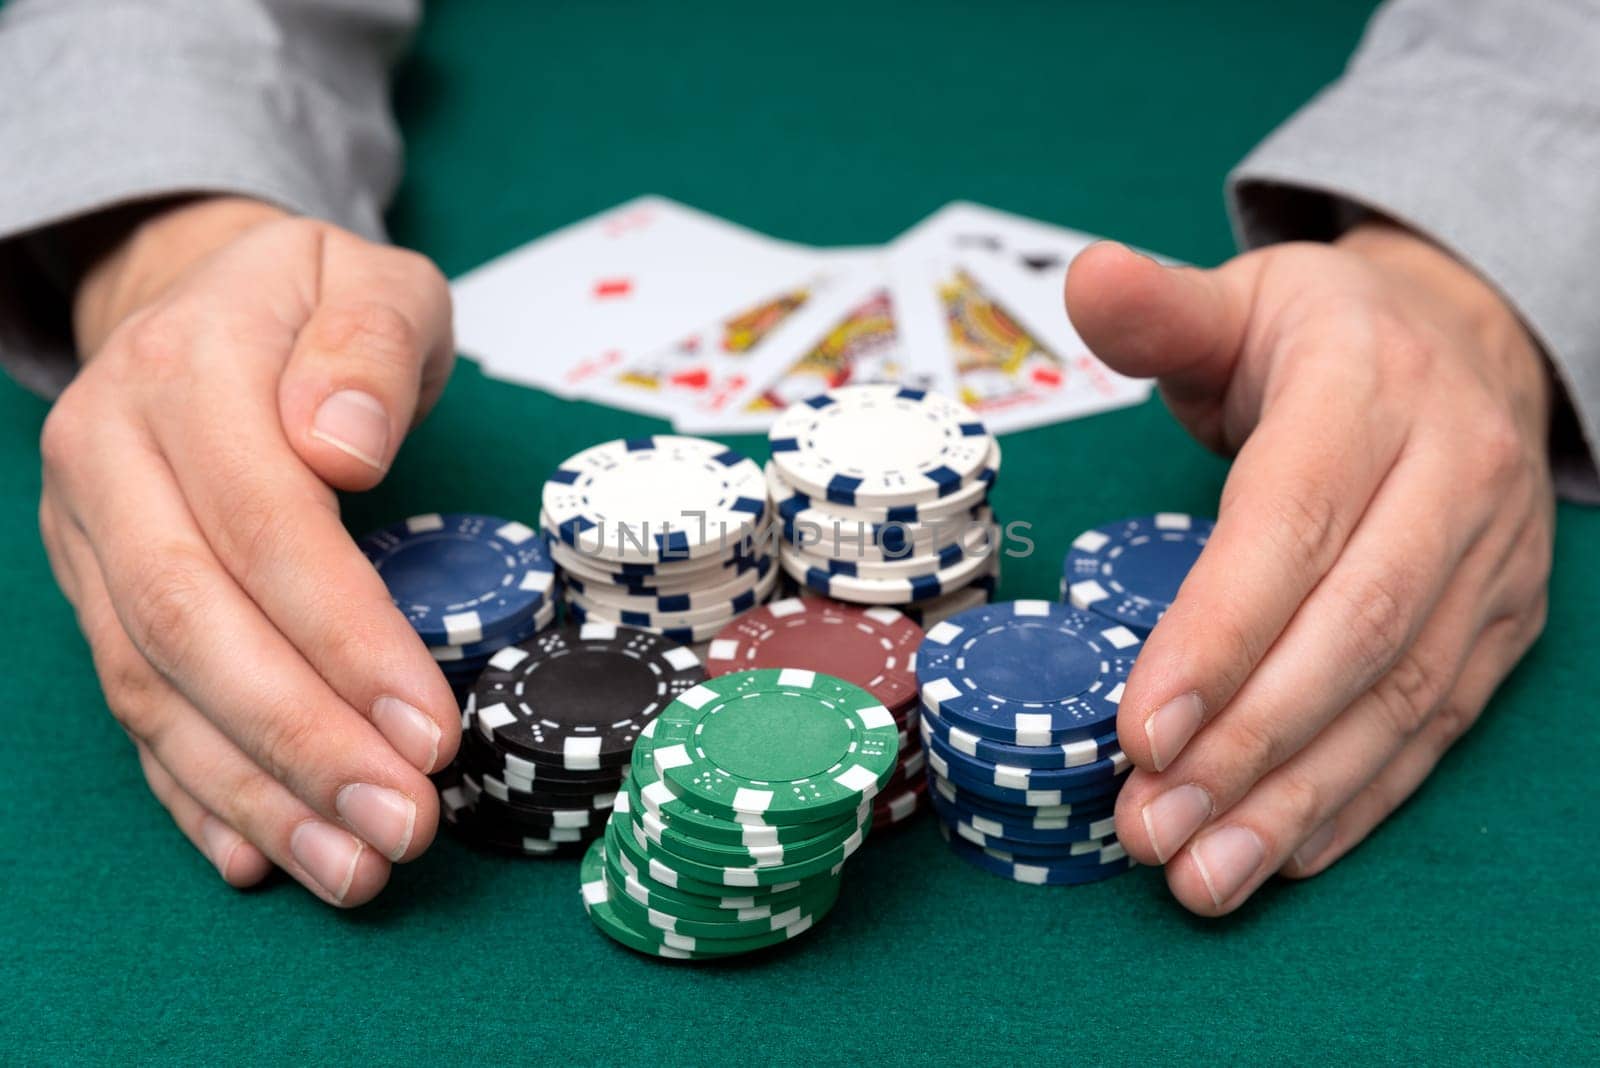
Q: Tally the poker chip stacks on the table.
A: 8